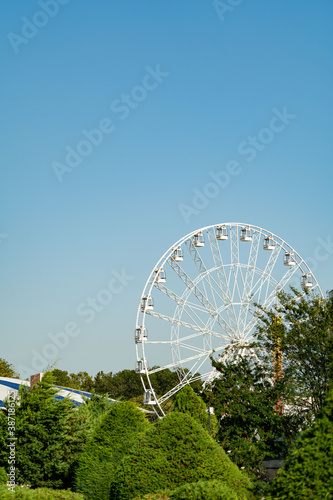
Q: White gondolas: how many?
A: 12